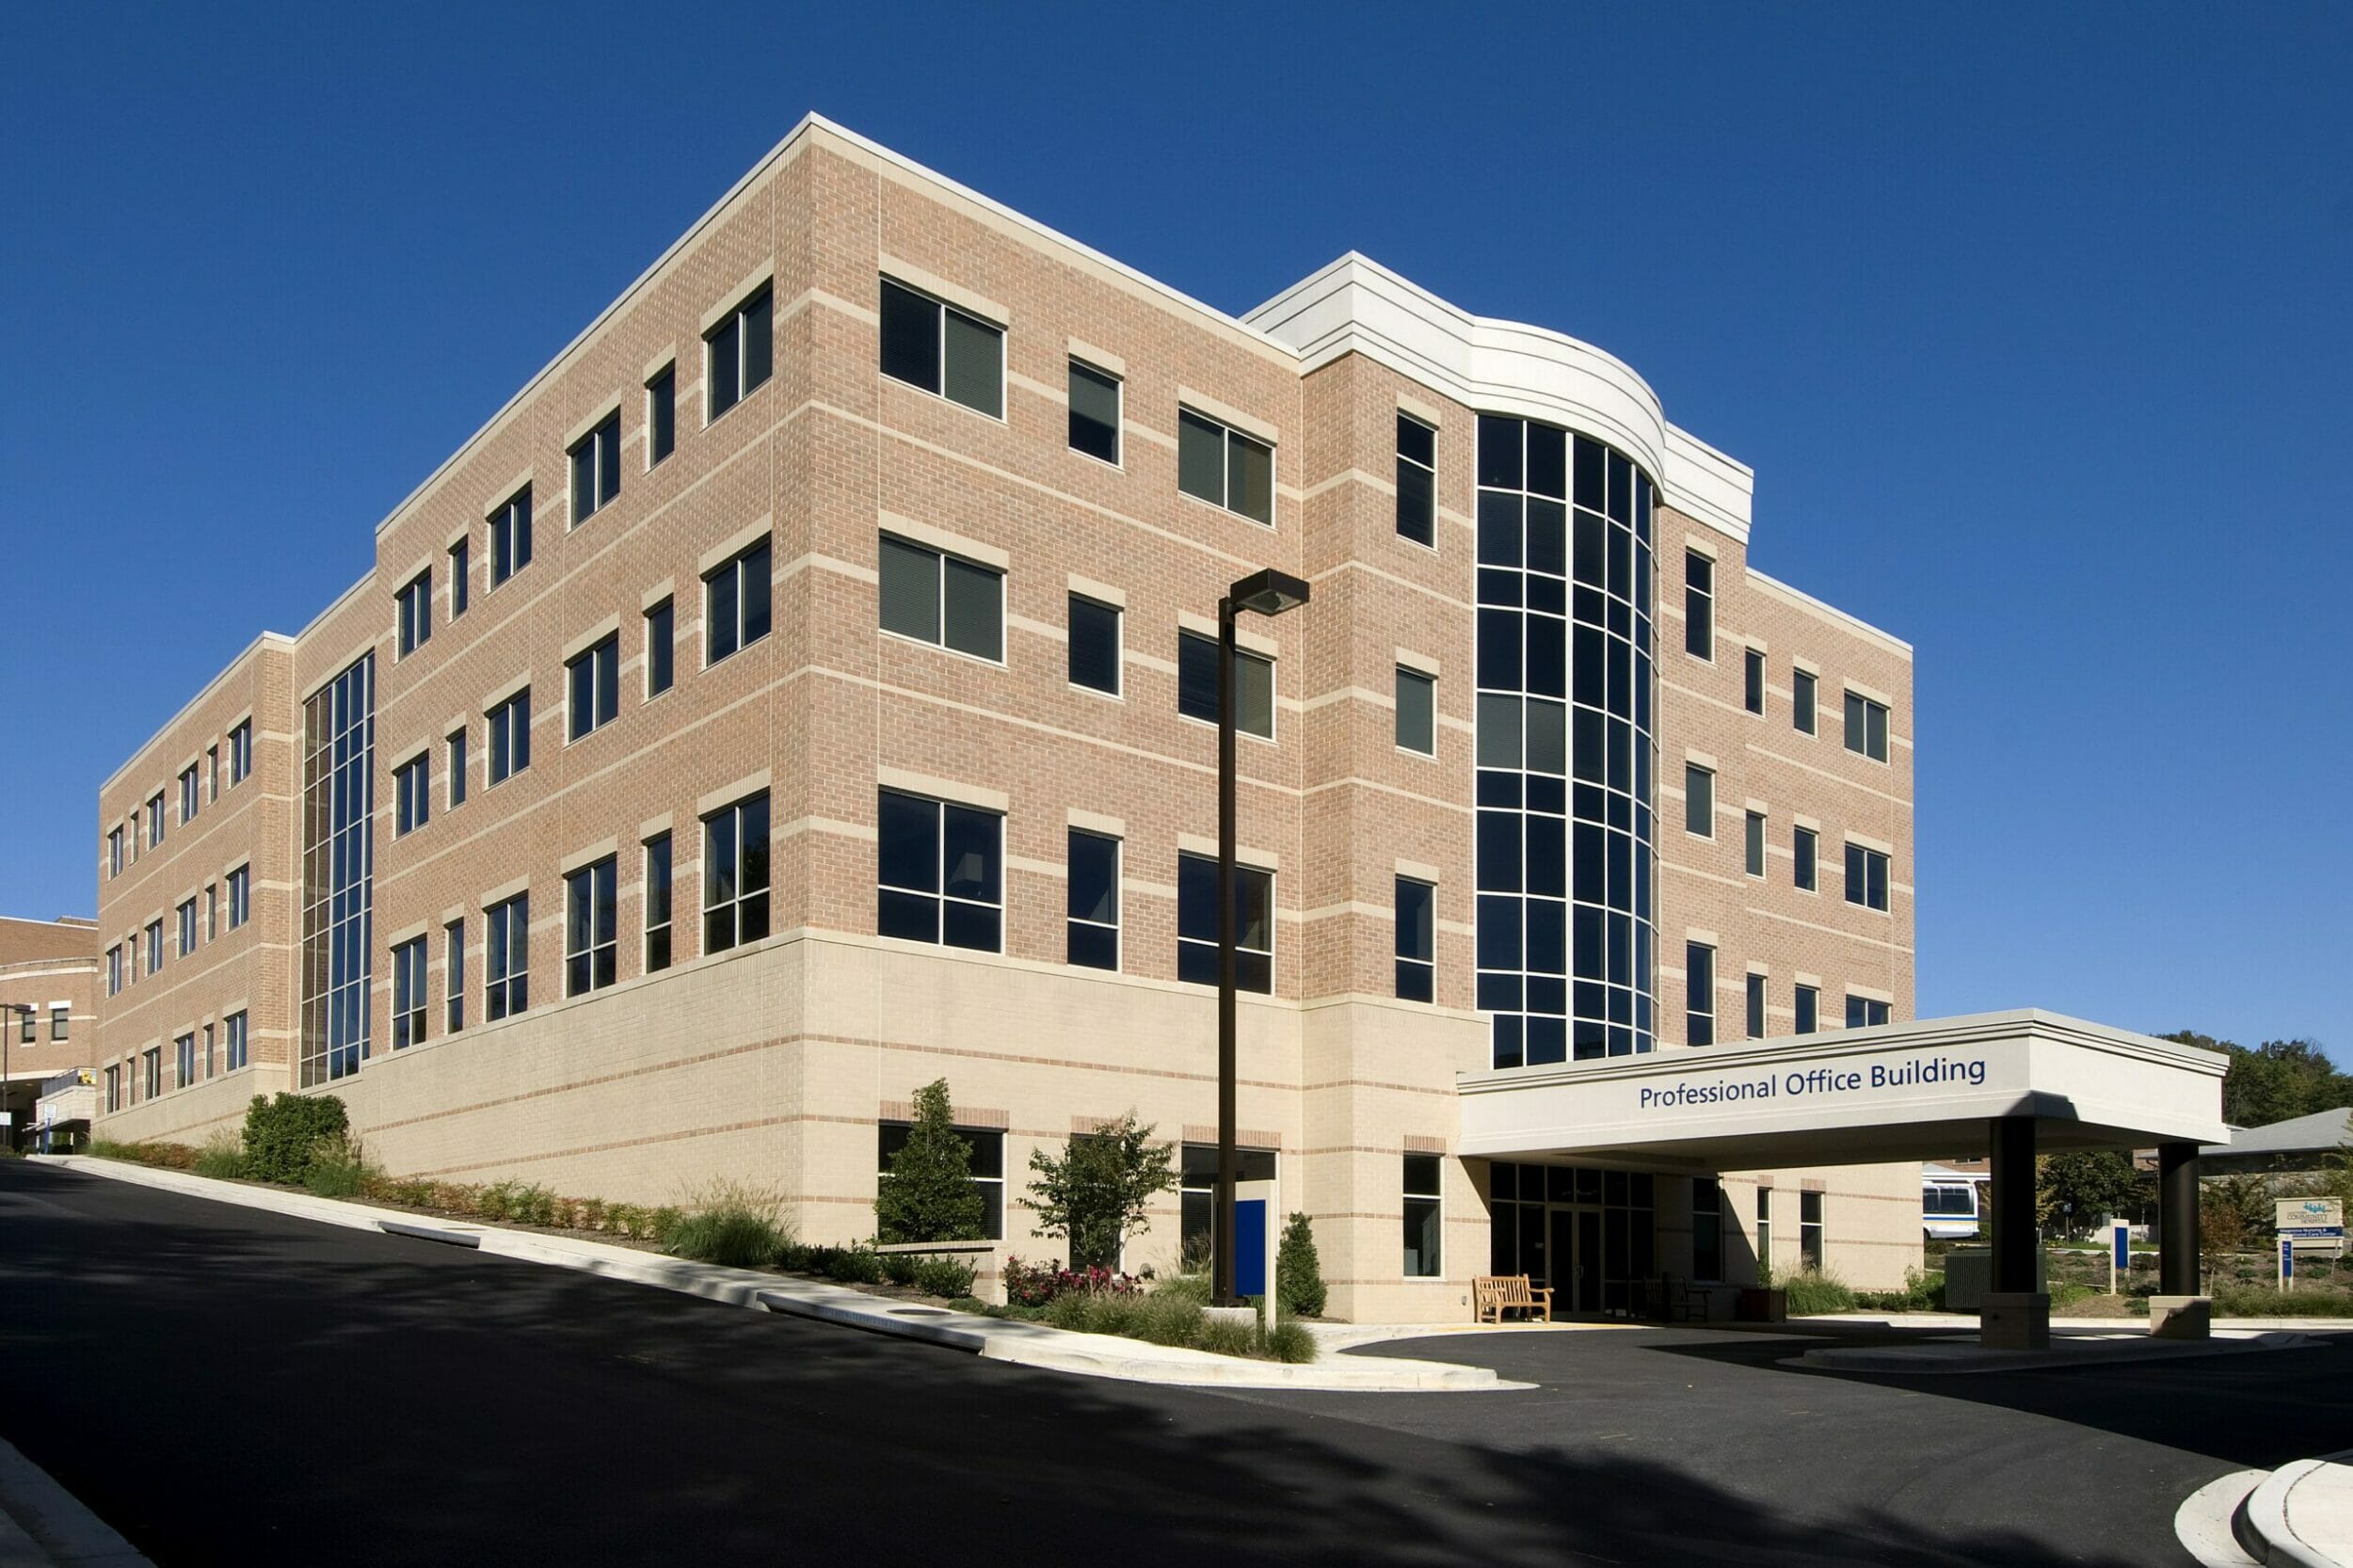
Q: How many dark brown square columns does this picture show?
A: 2